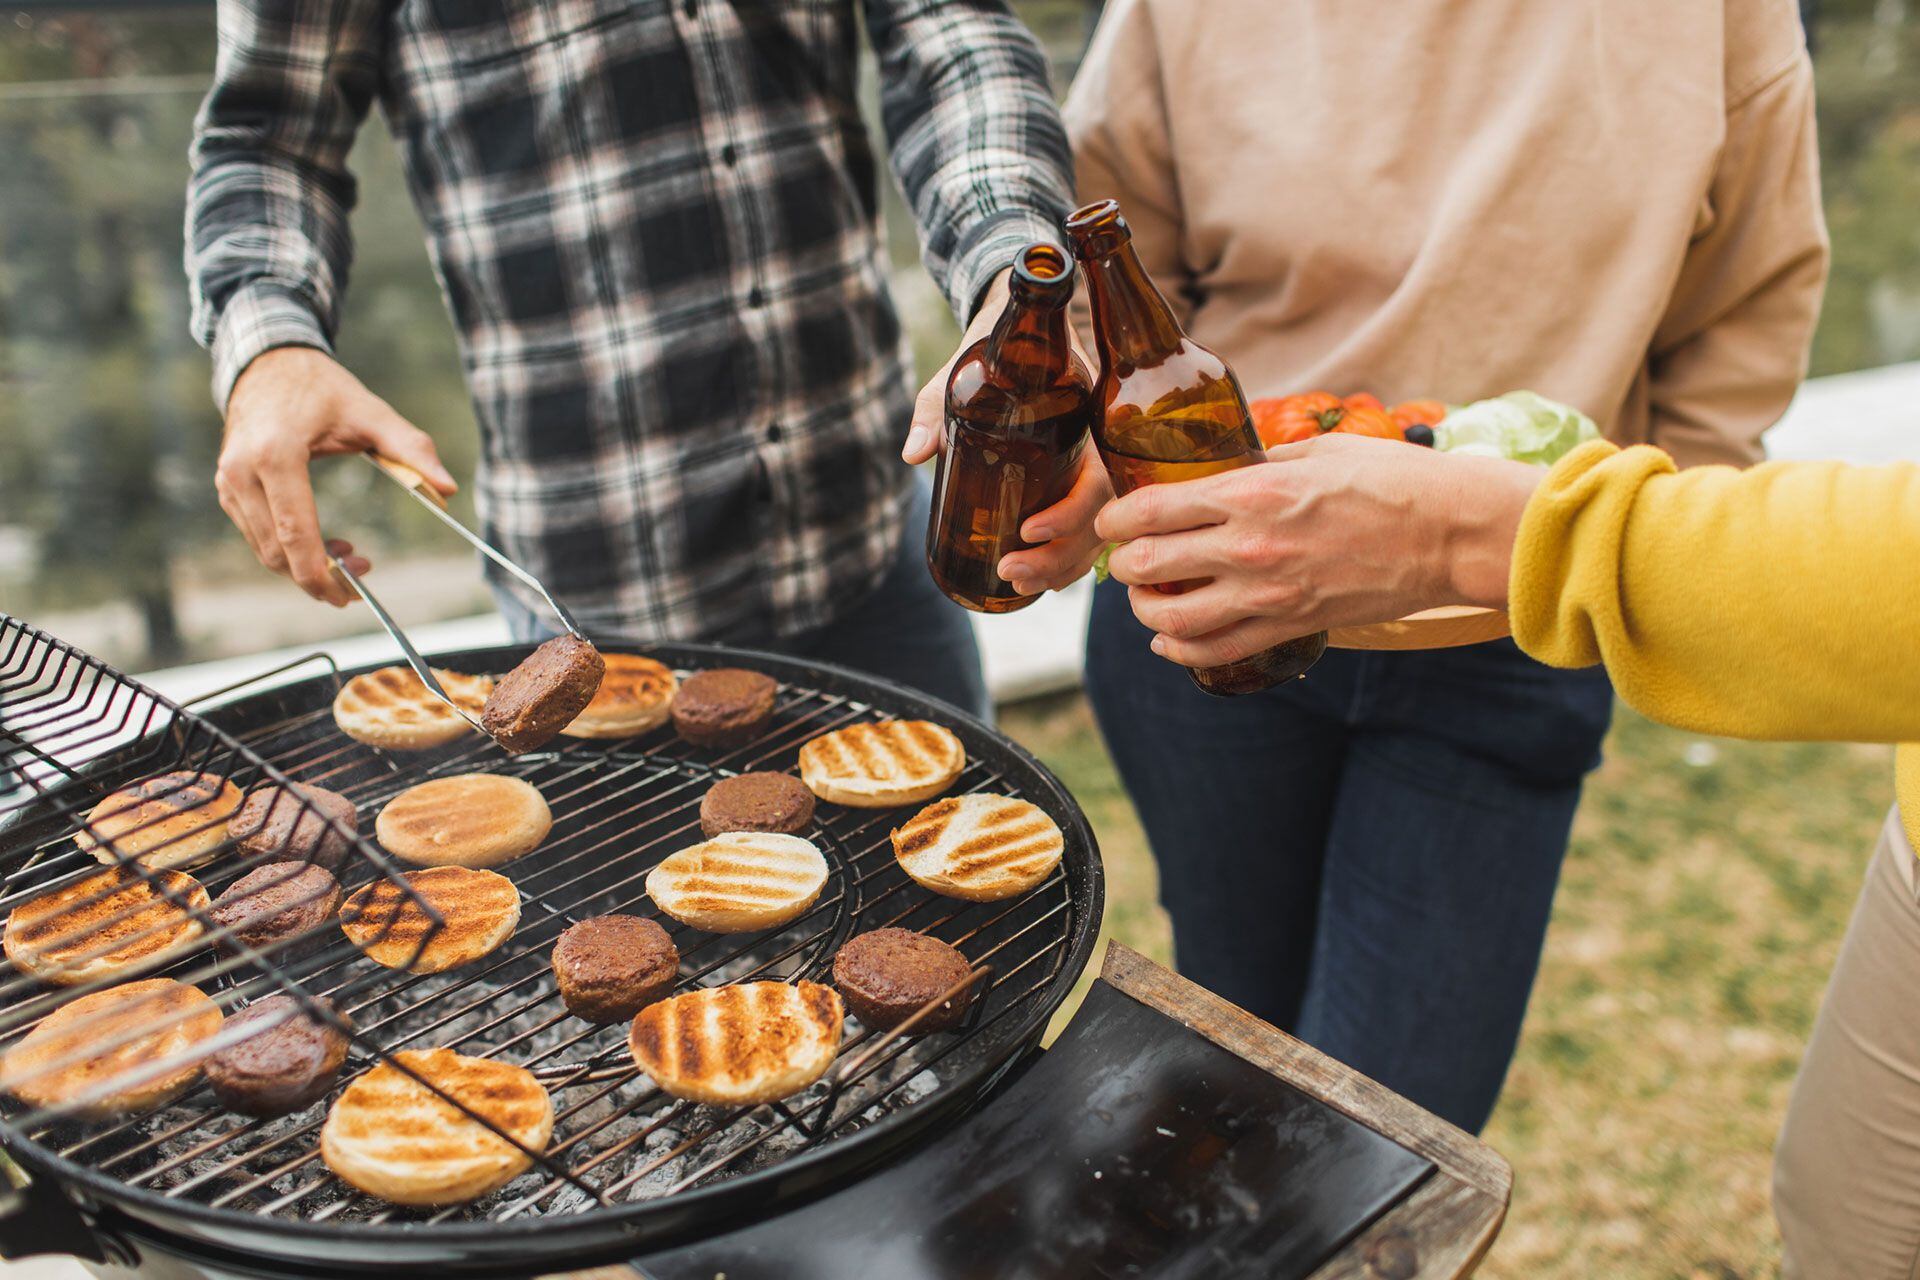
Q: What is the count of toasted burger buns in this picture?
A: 12